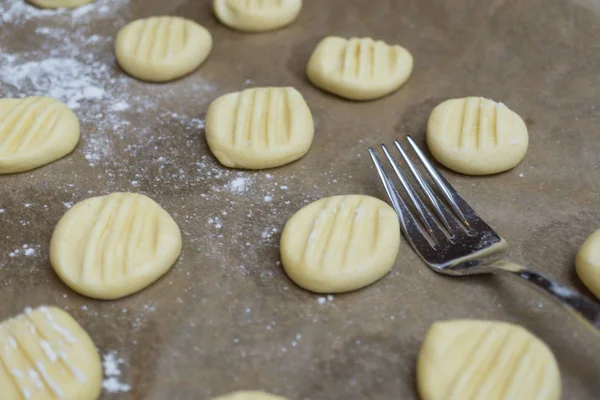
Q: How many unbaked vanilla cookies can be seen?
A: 13